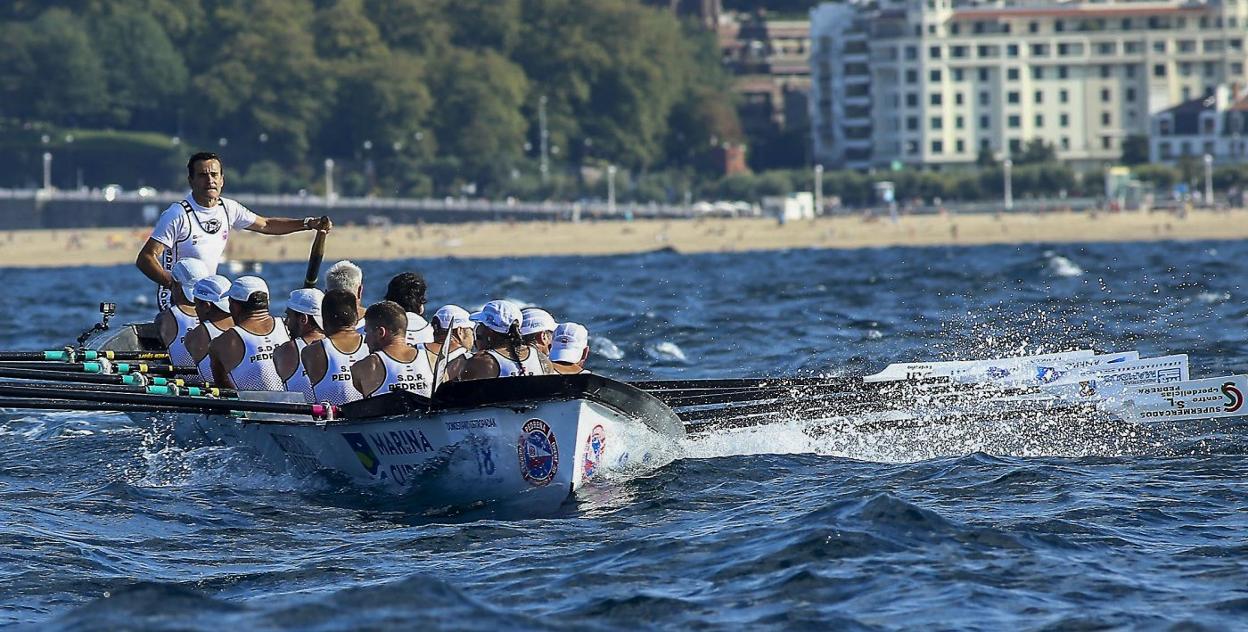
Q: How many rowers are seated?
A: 12